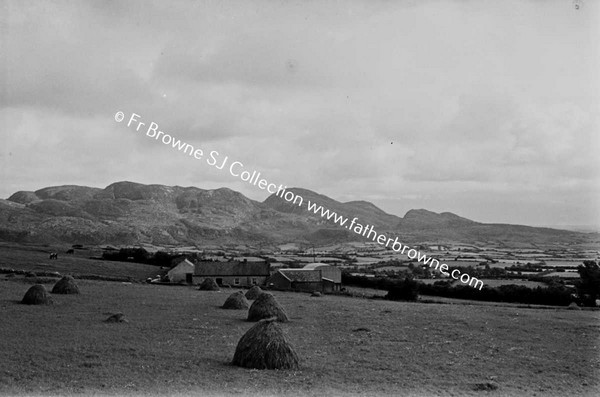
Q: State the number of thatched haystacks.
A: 7